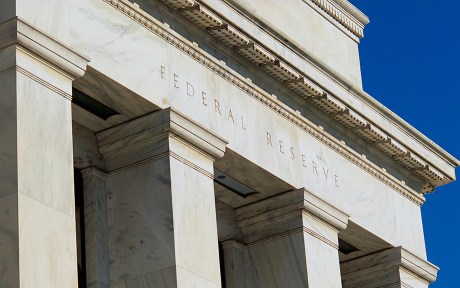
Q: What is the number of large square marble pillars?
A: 4